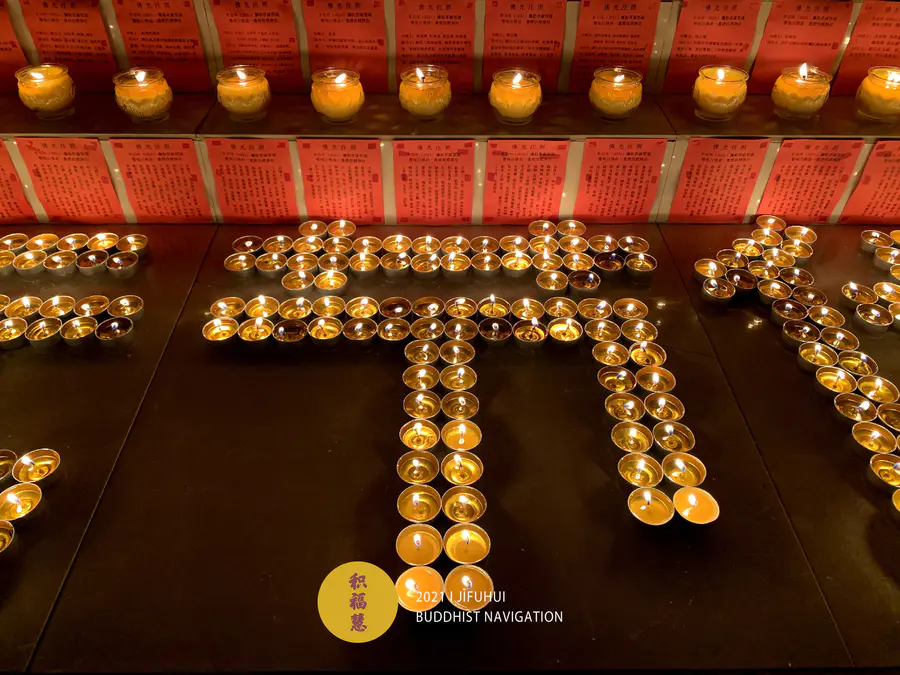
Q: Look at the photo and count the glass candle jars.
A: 10